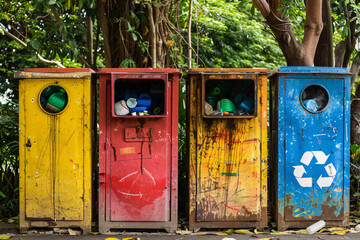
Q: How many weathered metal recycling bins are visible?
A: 4